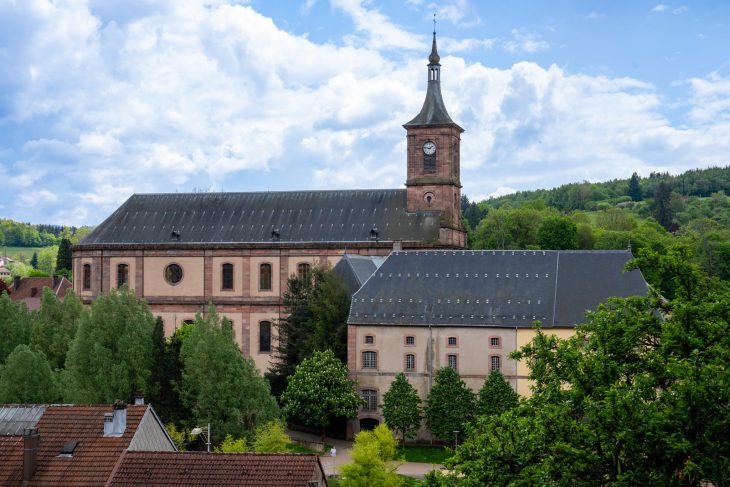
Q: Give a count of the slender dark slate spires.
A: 1